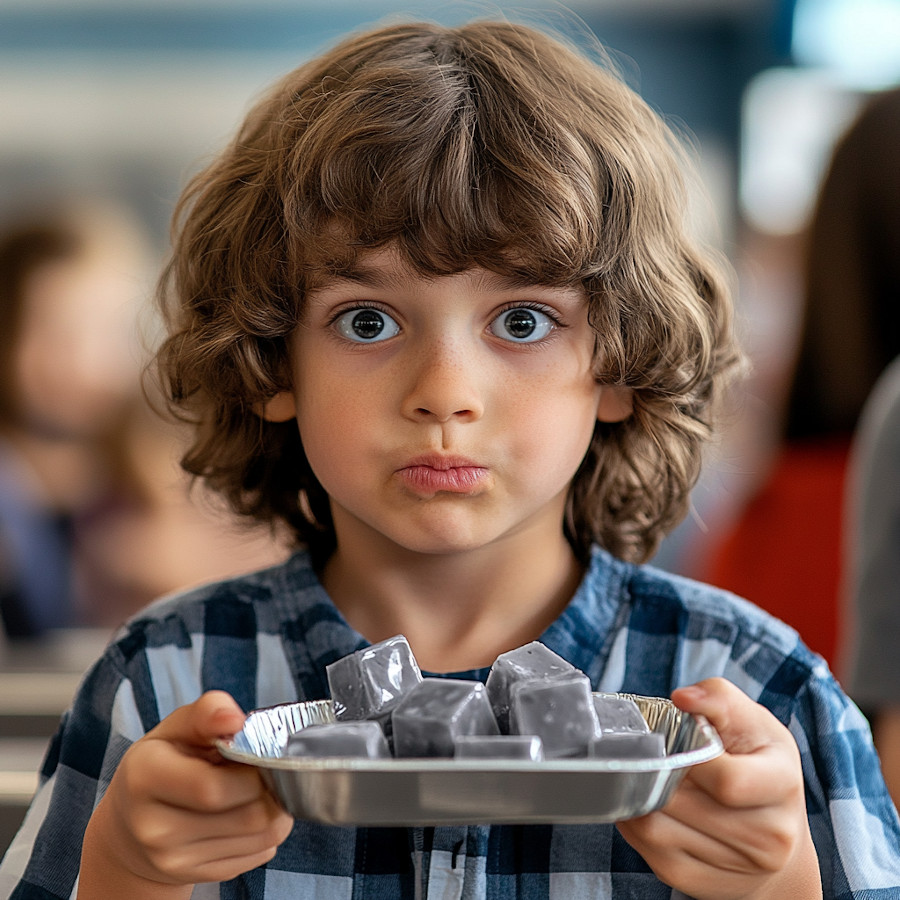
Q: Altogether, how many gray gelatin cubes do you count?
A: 8